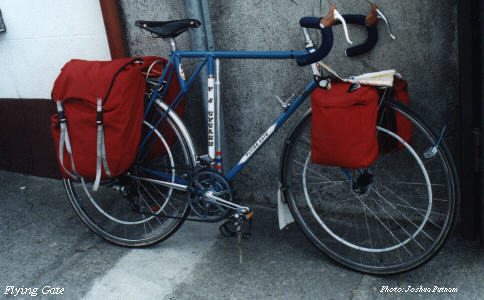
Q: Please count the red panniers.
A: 4